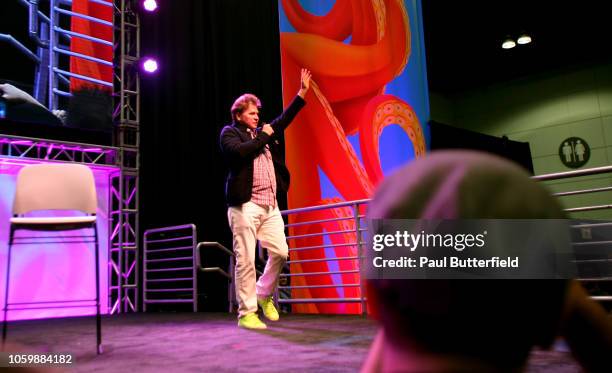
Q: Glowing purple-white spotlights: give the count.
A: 2